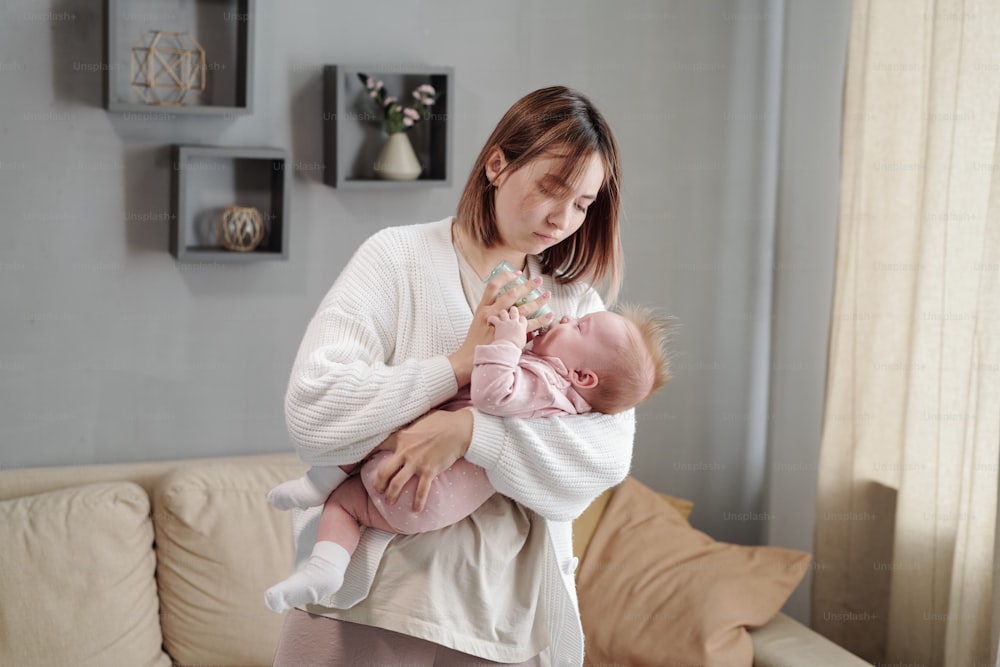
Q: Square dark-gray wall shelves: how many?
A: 3